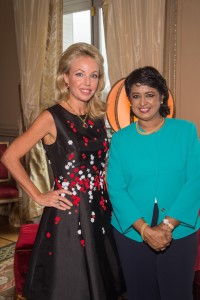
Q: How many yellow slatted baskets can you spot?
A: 0